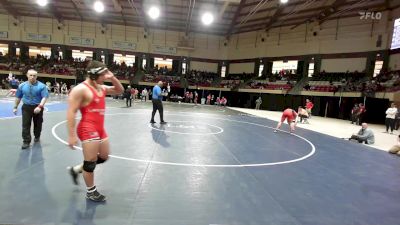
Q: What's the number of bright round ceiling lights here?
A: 5